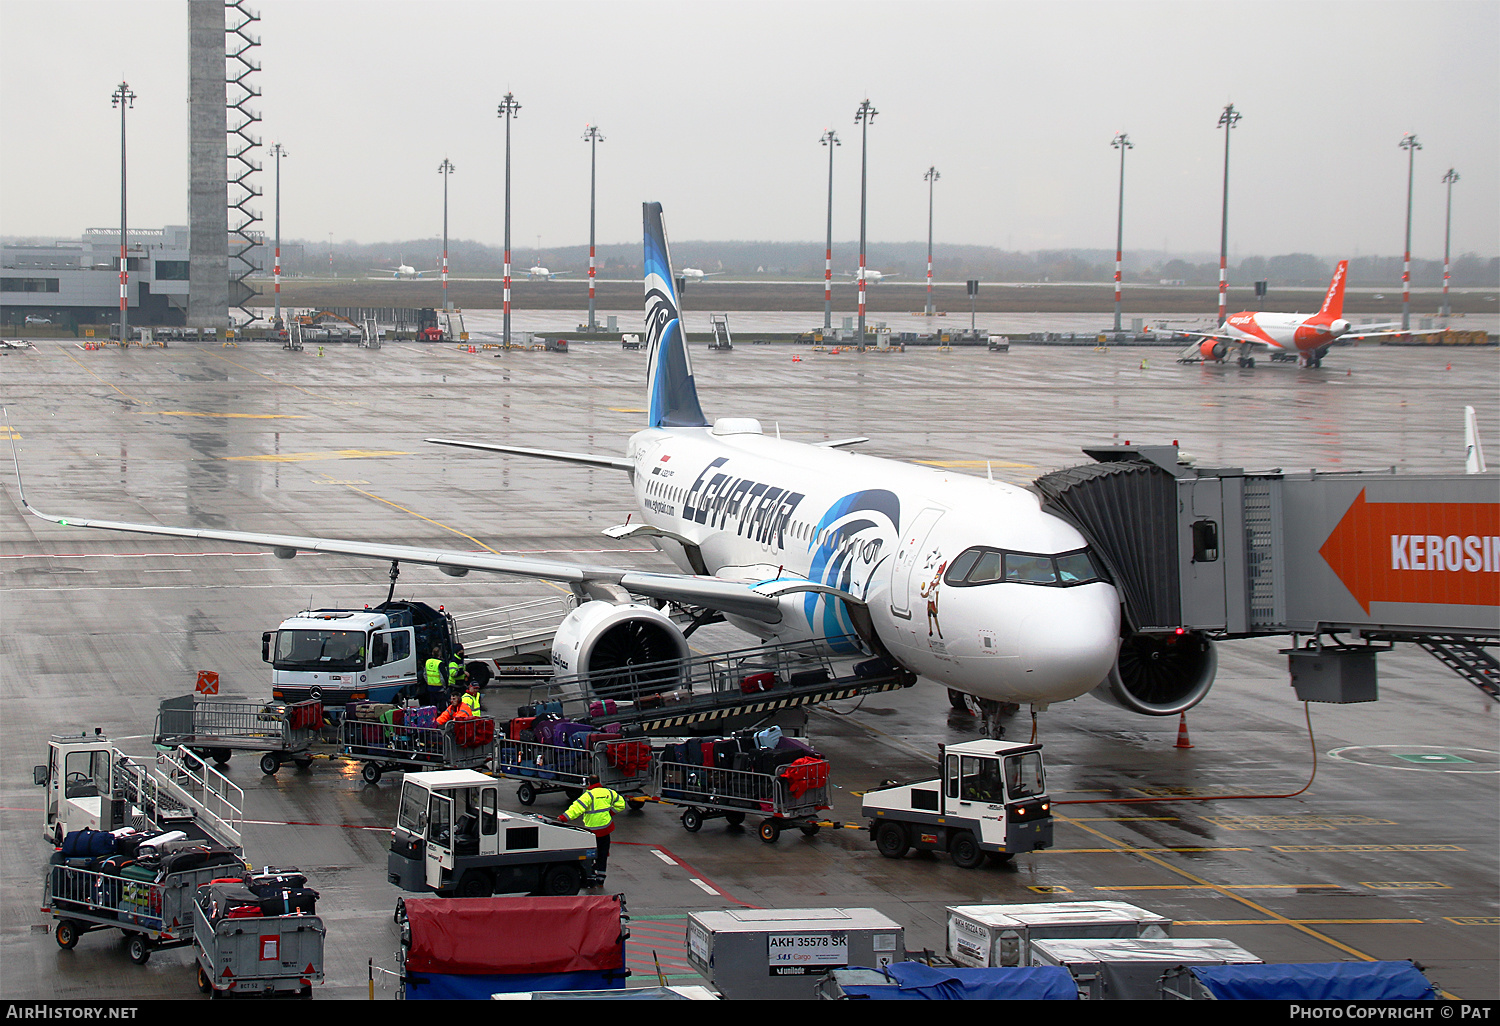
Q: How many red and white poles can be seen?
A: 12